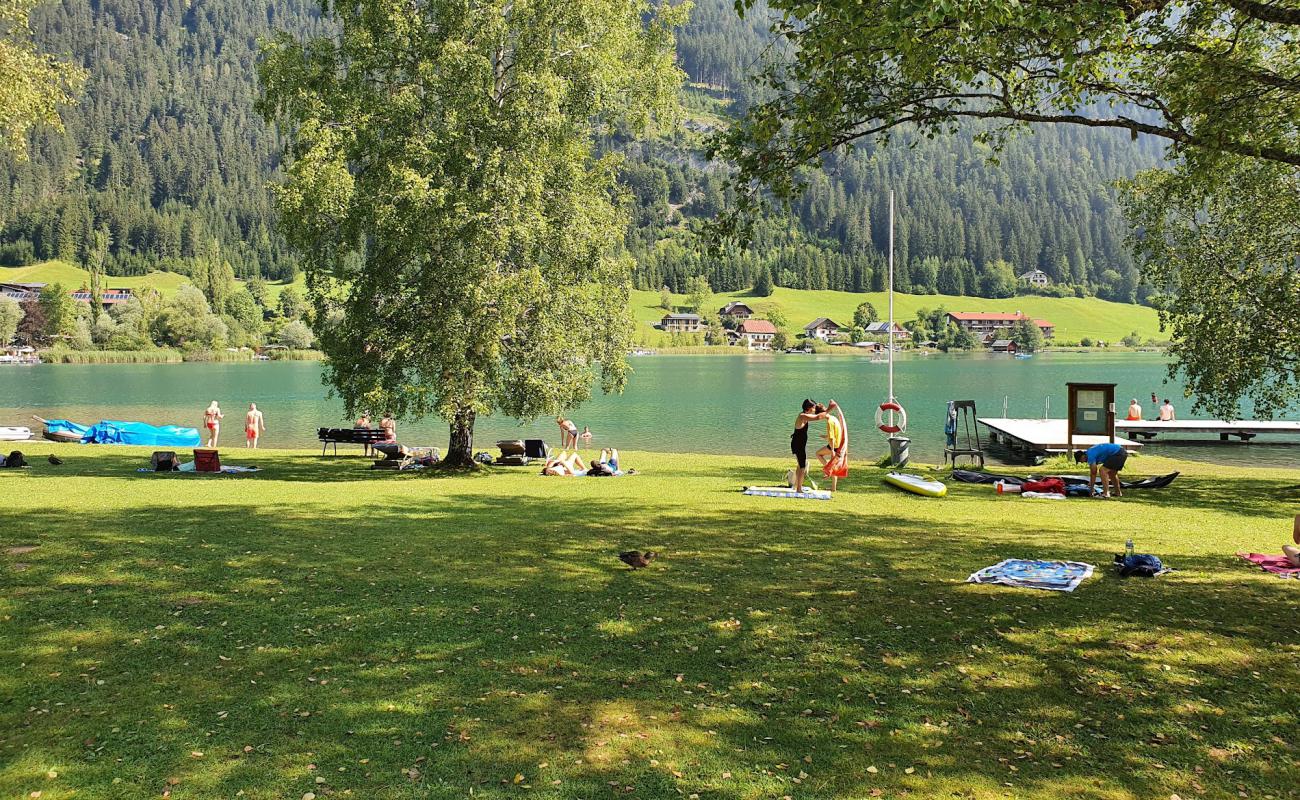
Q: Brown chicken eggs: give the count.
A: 0